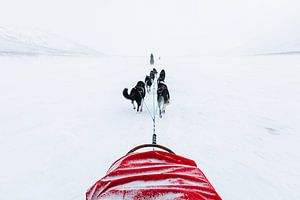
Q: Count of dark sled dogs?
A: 6